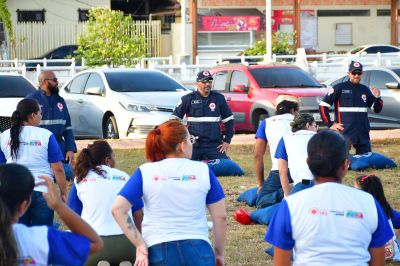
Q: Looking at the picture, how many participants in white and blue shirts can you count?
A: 8